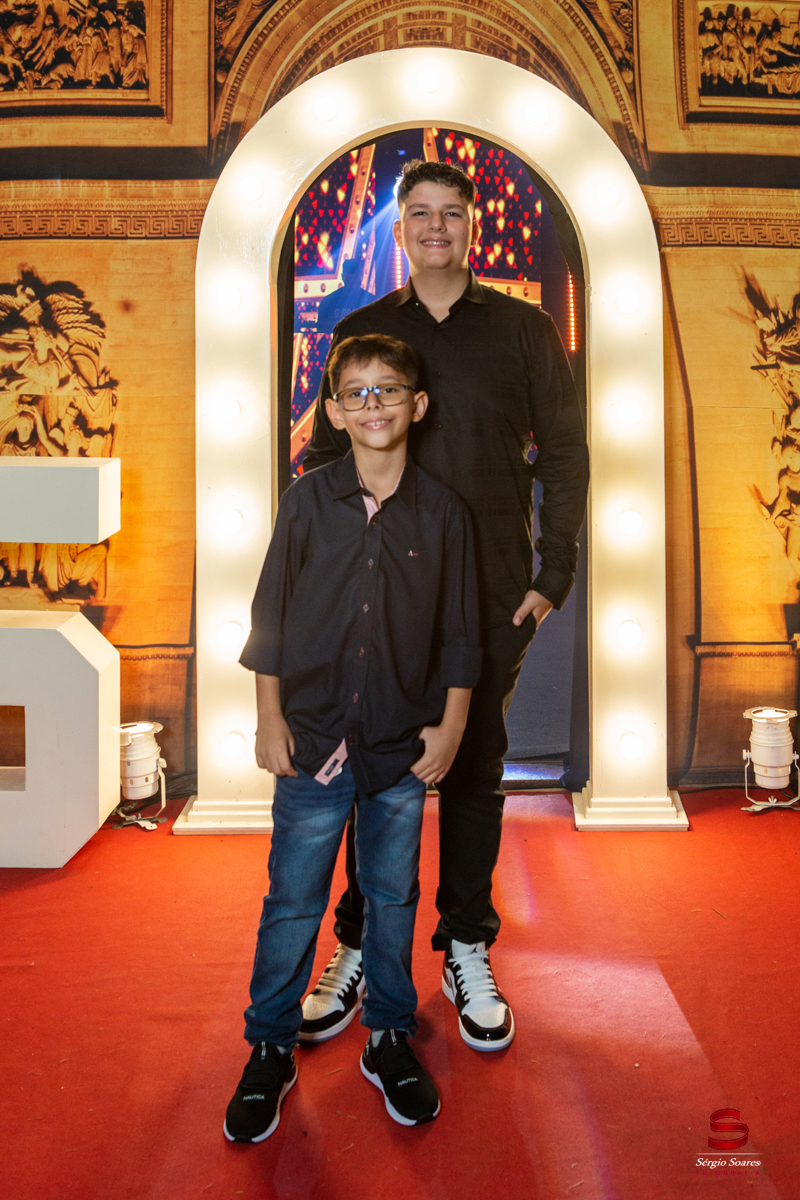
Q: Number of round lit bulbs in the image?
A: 15